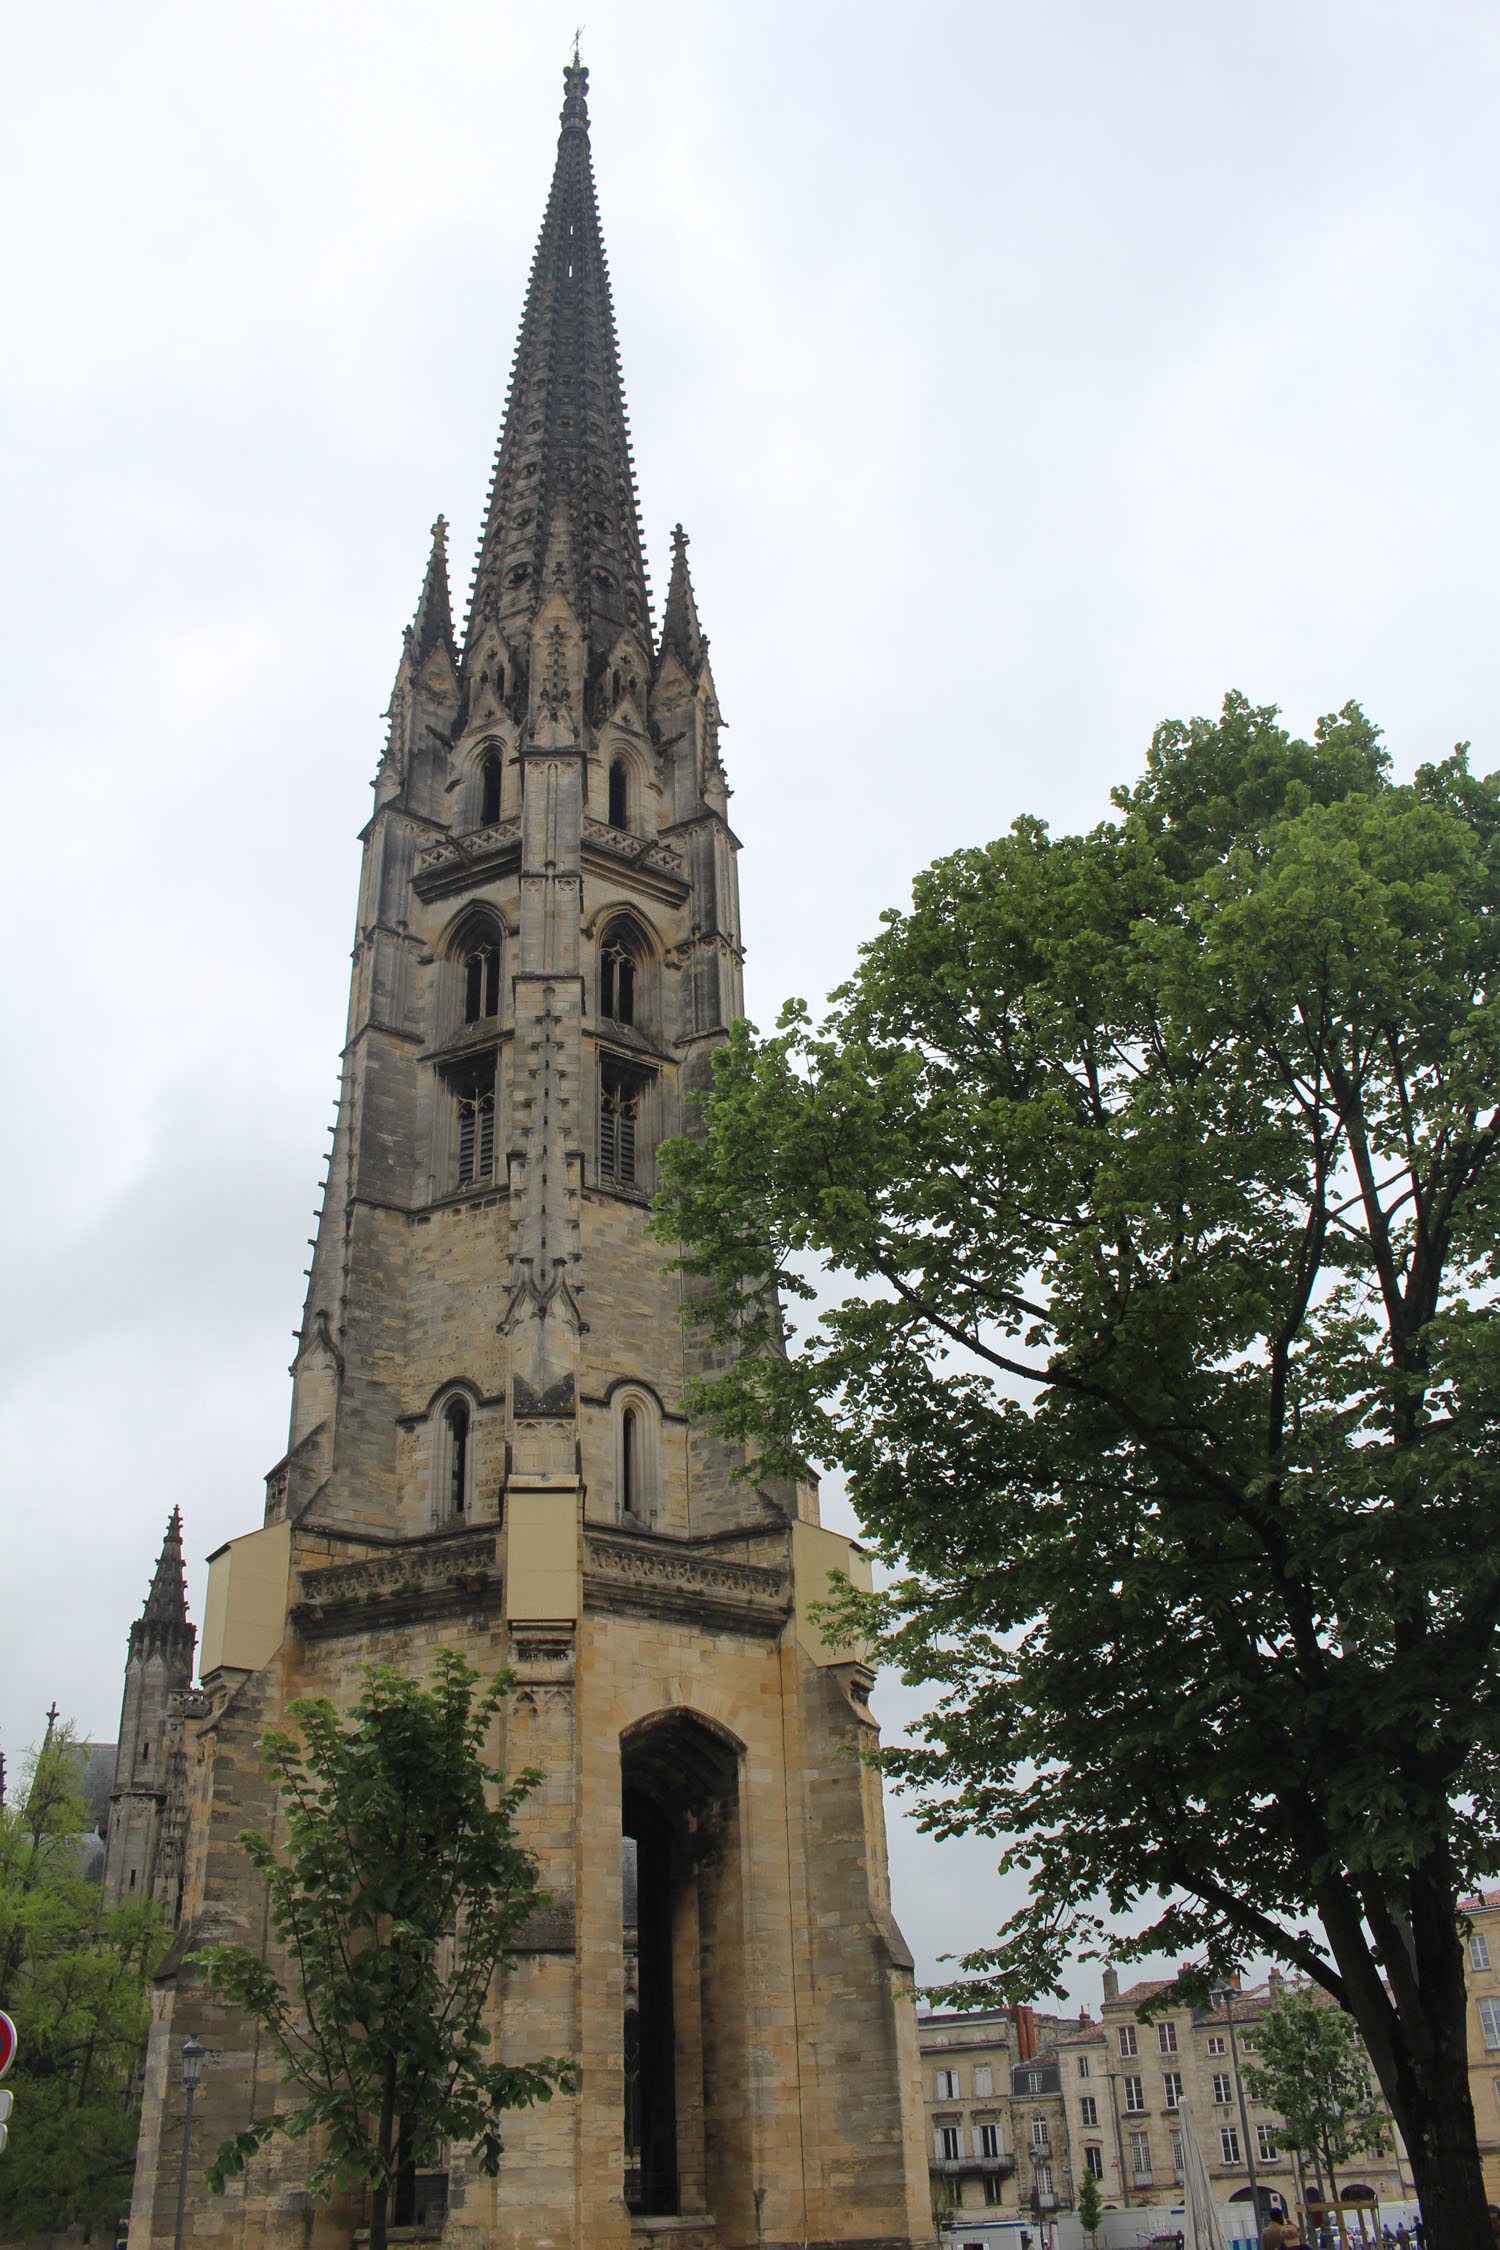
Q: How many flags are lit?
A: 0